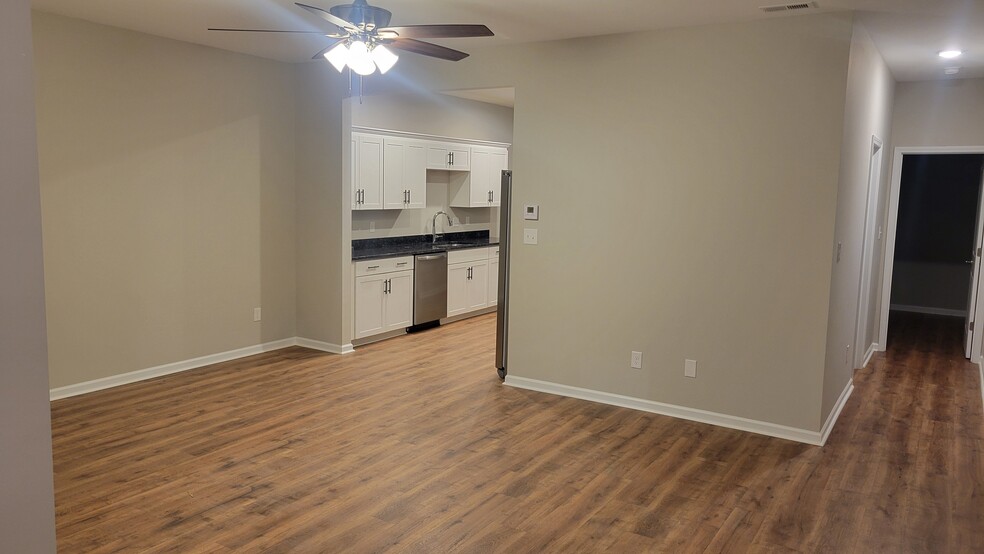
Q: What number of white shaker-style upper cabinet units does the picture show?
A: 4